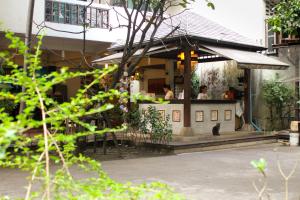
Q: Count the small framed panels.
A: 5